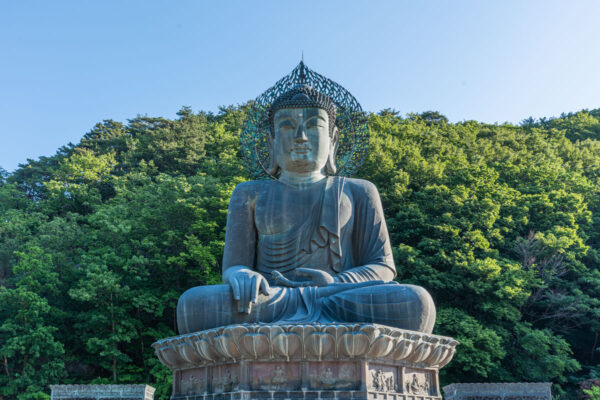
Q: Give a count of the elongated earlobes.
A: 2